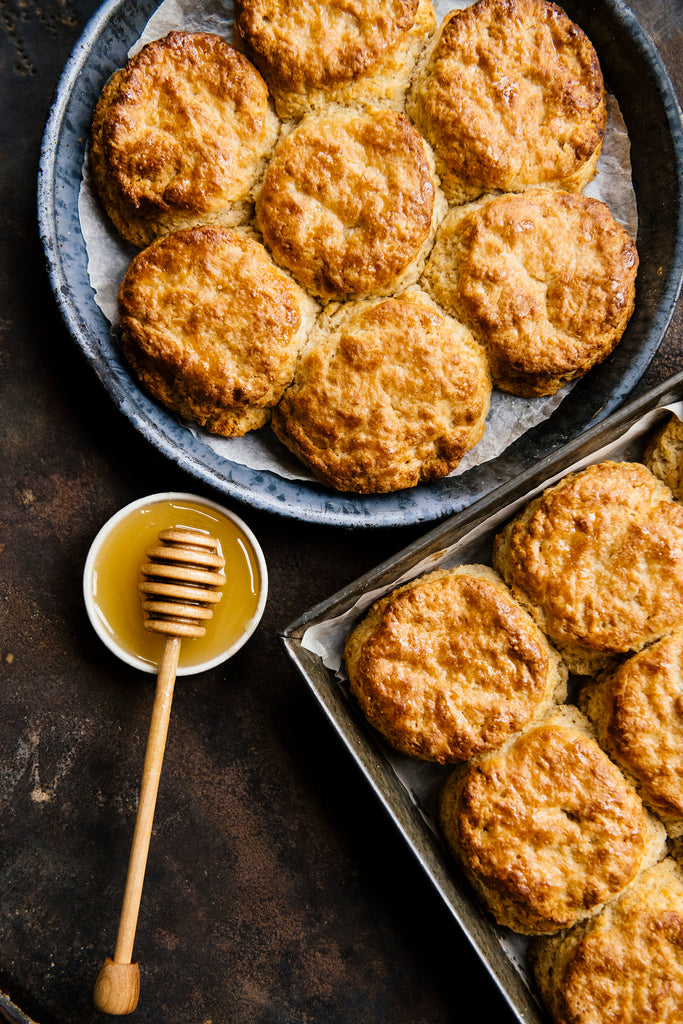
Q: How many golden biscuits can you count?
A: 13